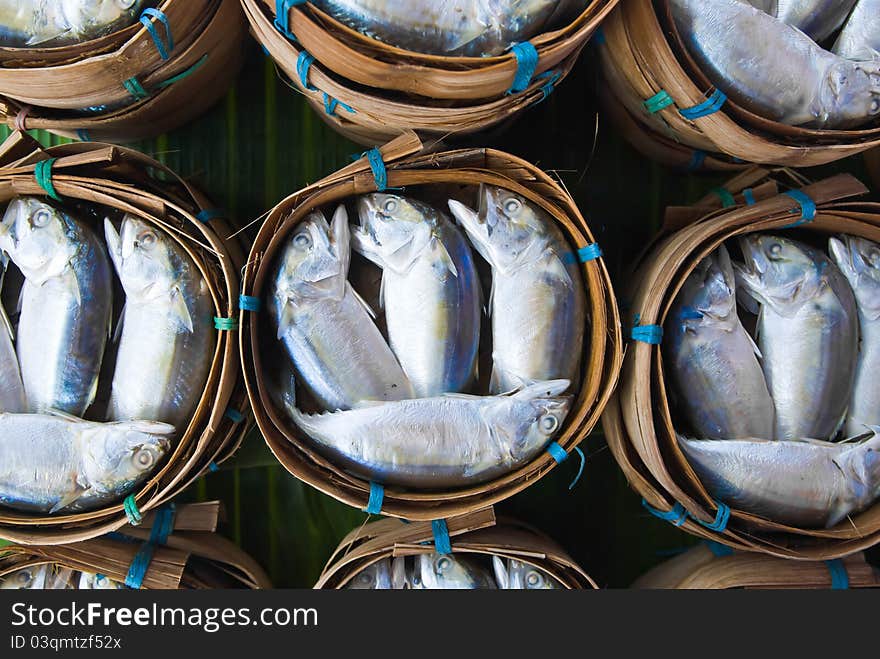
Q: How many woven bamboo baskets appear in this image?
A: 9